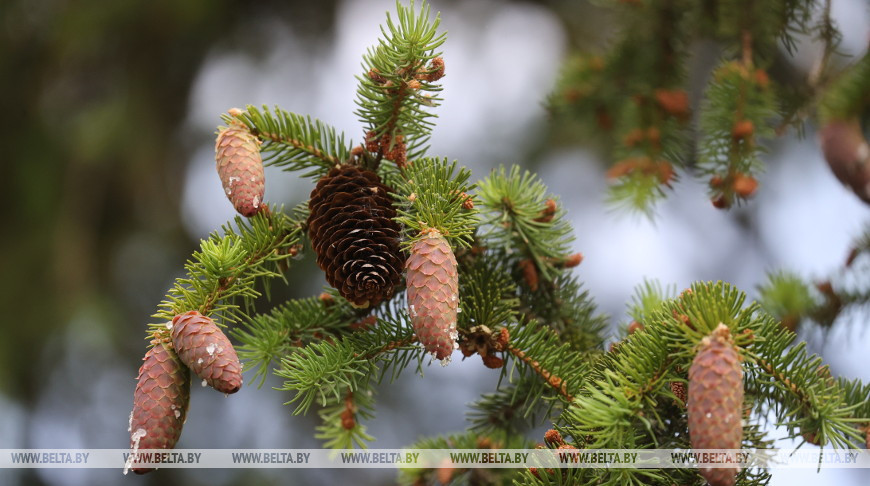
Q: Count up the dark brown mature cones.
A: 1